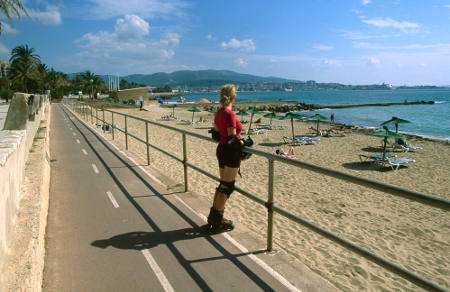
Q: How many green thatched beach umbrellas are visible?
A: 10